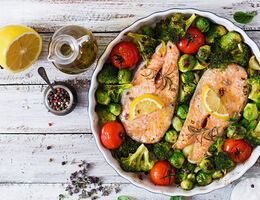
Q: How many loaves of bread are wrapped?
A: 0